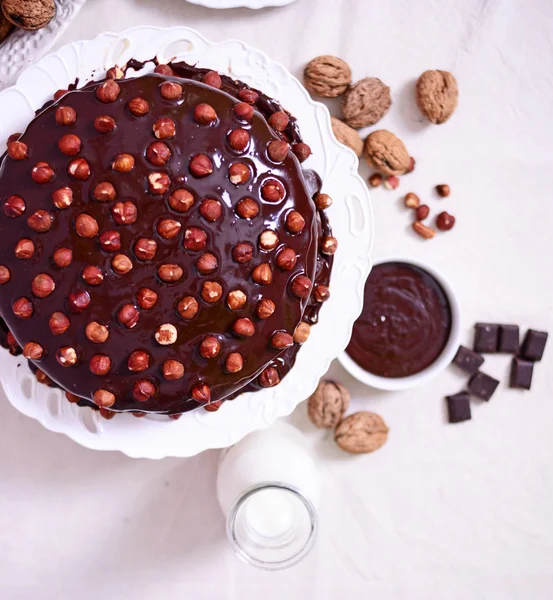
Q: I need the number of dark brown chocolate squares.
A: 7